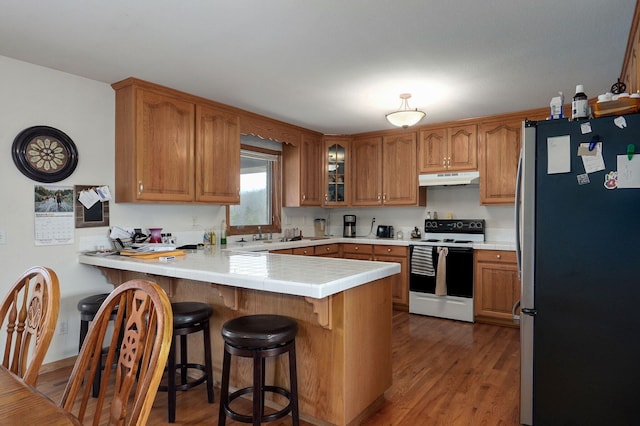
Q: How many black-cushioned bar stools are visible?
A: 3